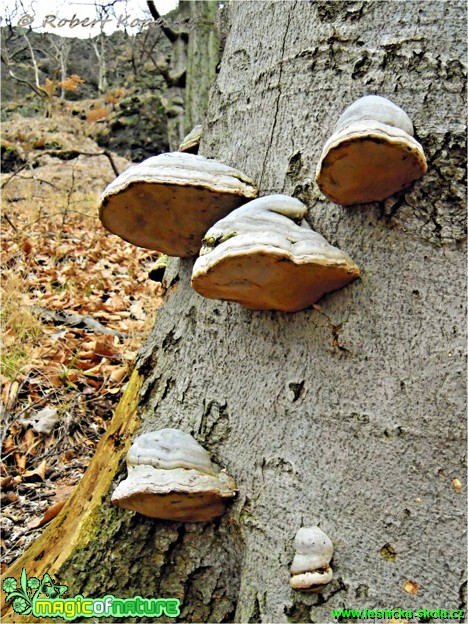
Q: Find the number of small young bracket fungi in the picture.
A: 1